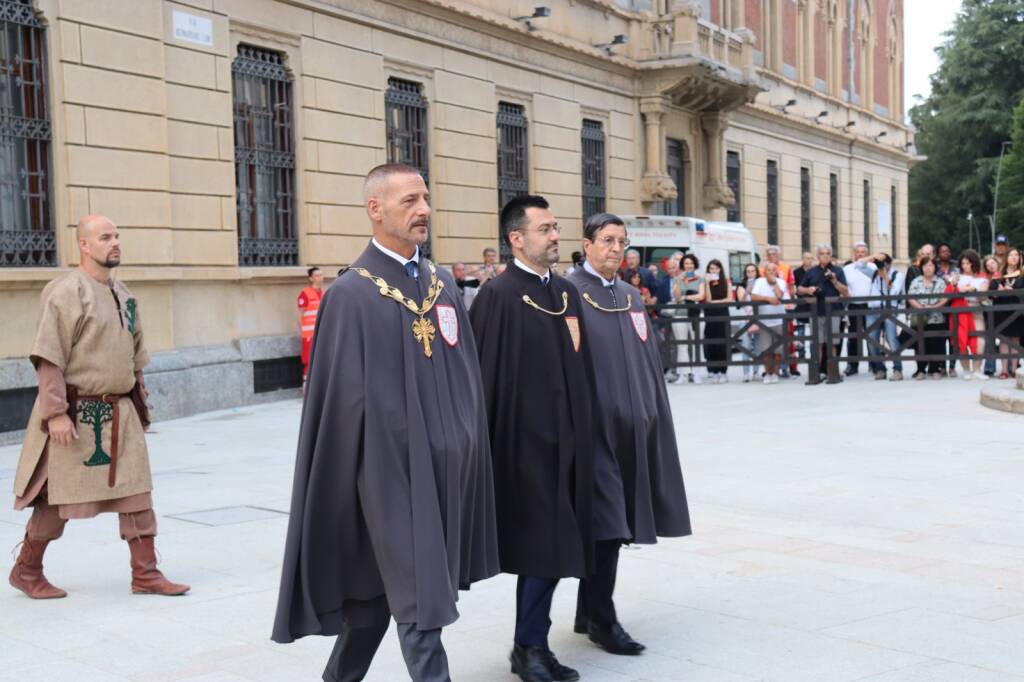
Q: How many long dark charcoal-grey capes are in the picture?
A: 2